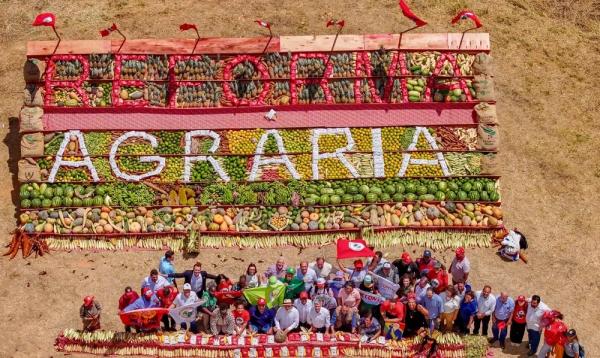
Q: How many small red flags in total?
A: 7